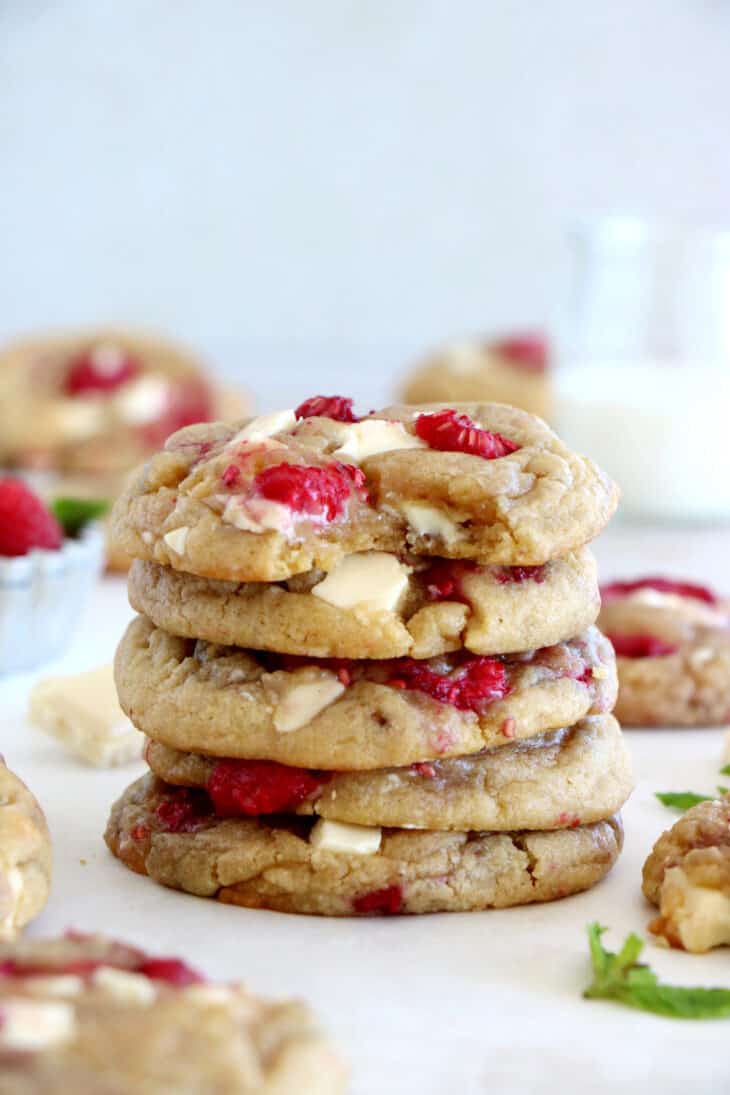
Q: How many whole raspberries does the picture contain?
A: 1